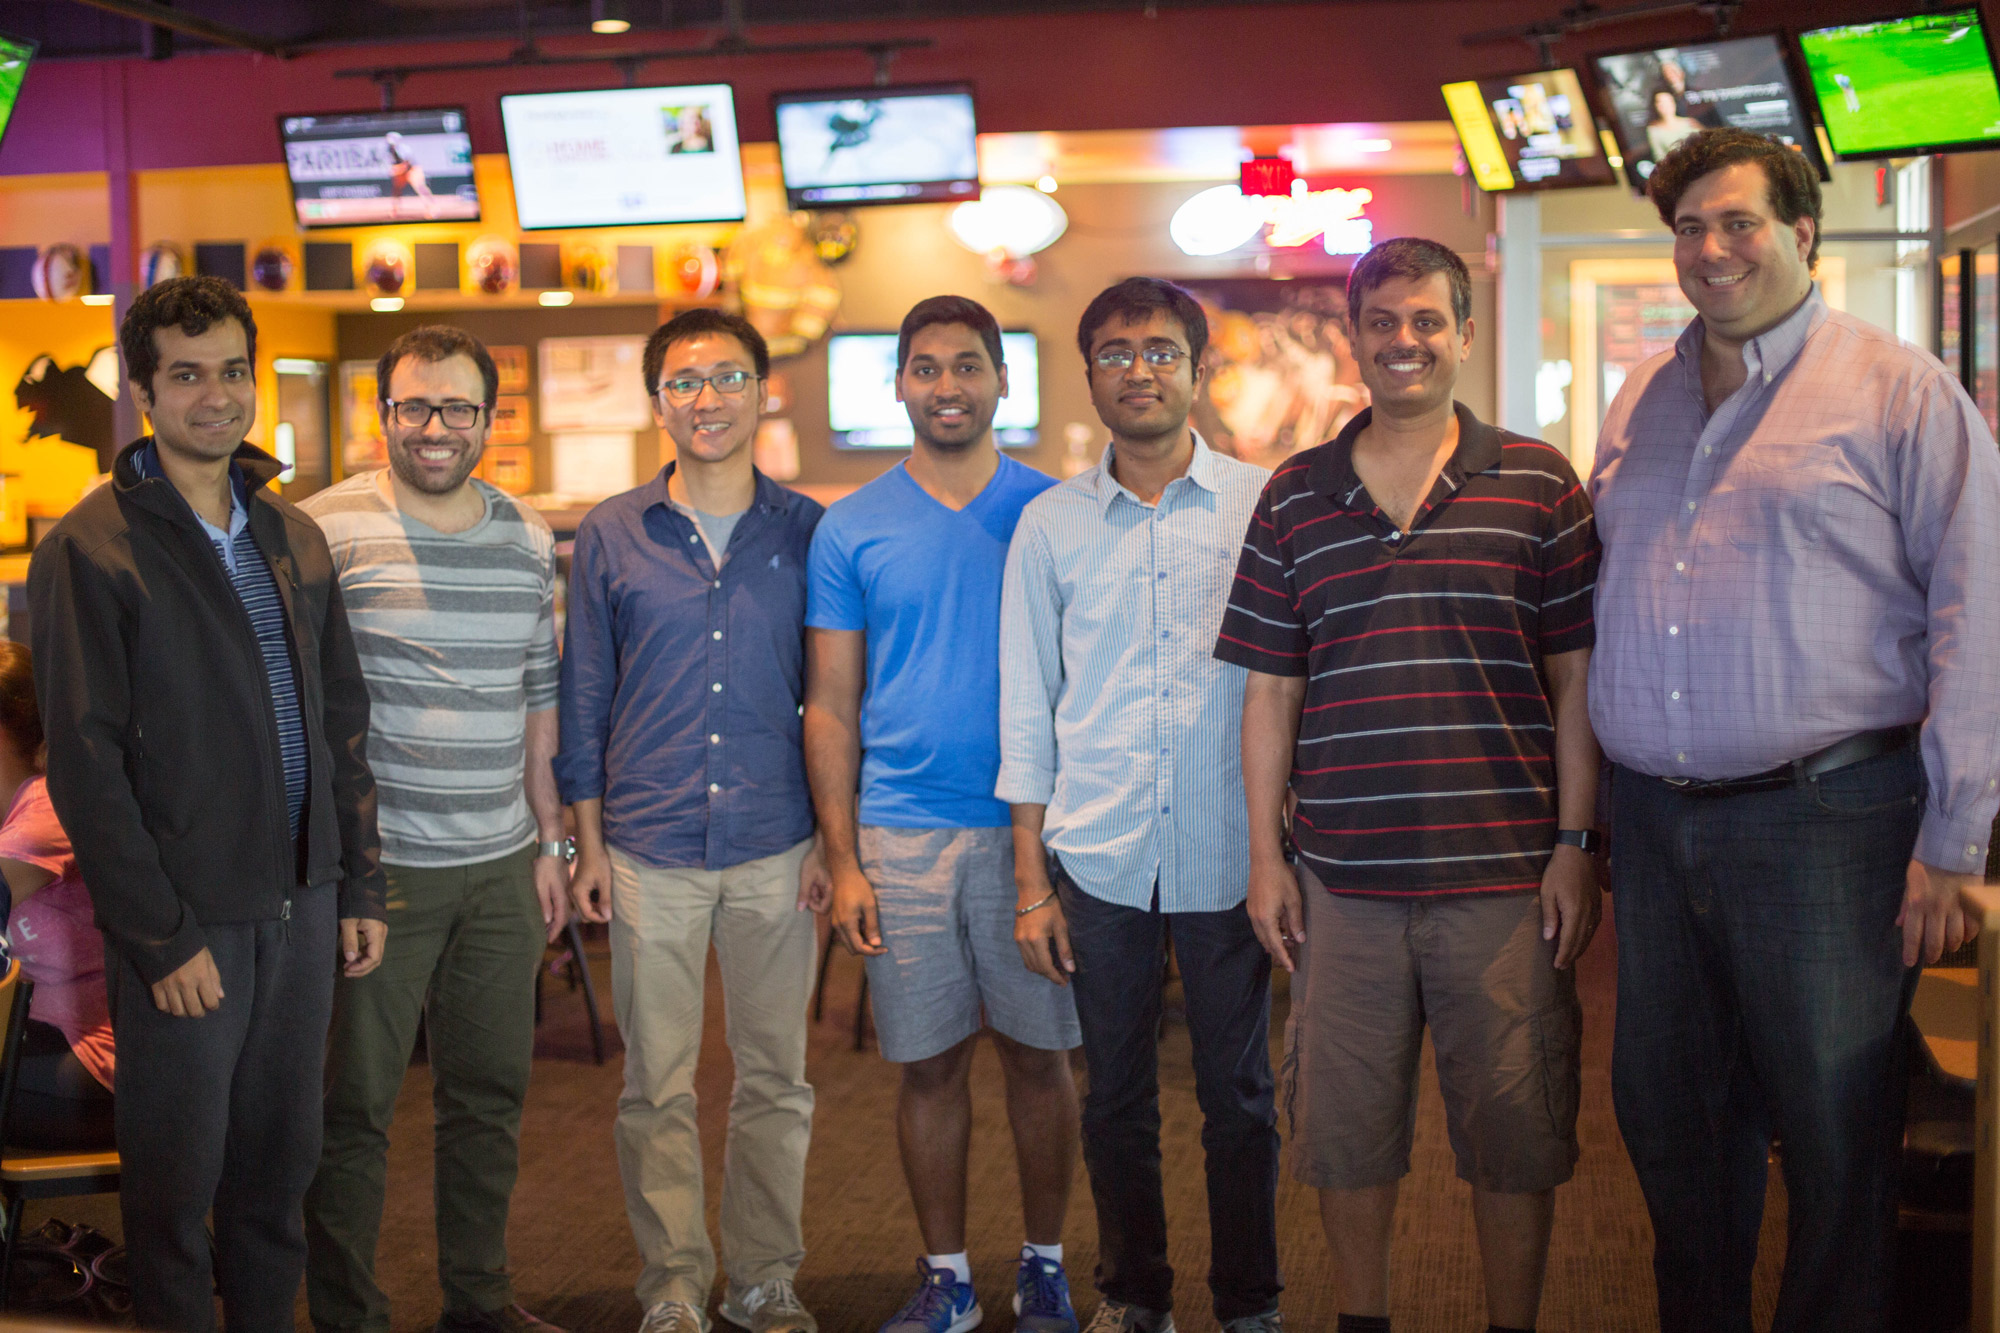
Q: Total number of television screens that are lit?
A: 8